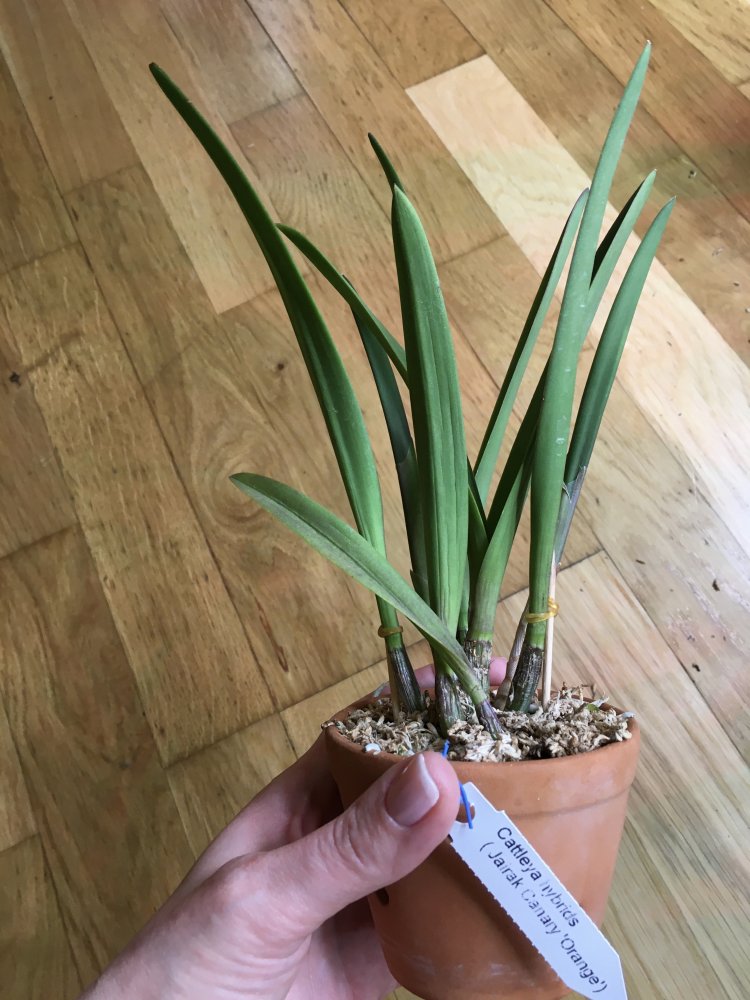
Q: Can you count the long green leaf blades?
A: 10